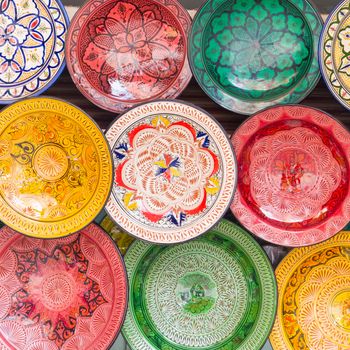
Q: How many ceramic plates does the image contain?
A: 10